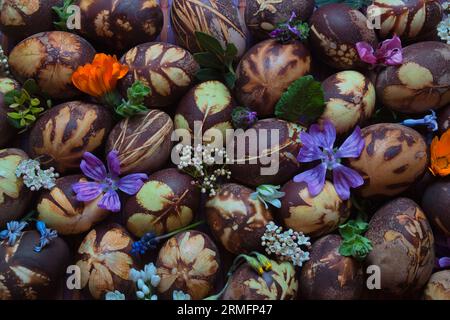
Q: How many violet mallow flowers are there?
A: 2